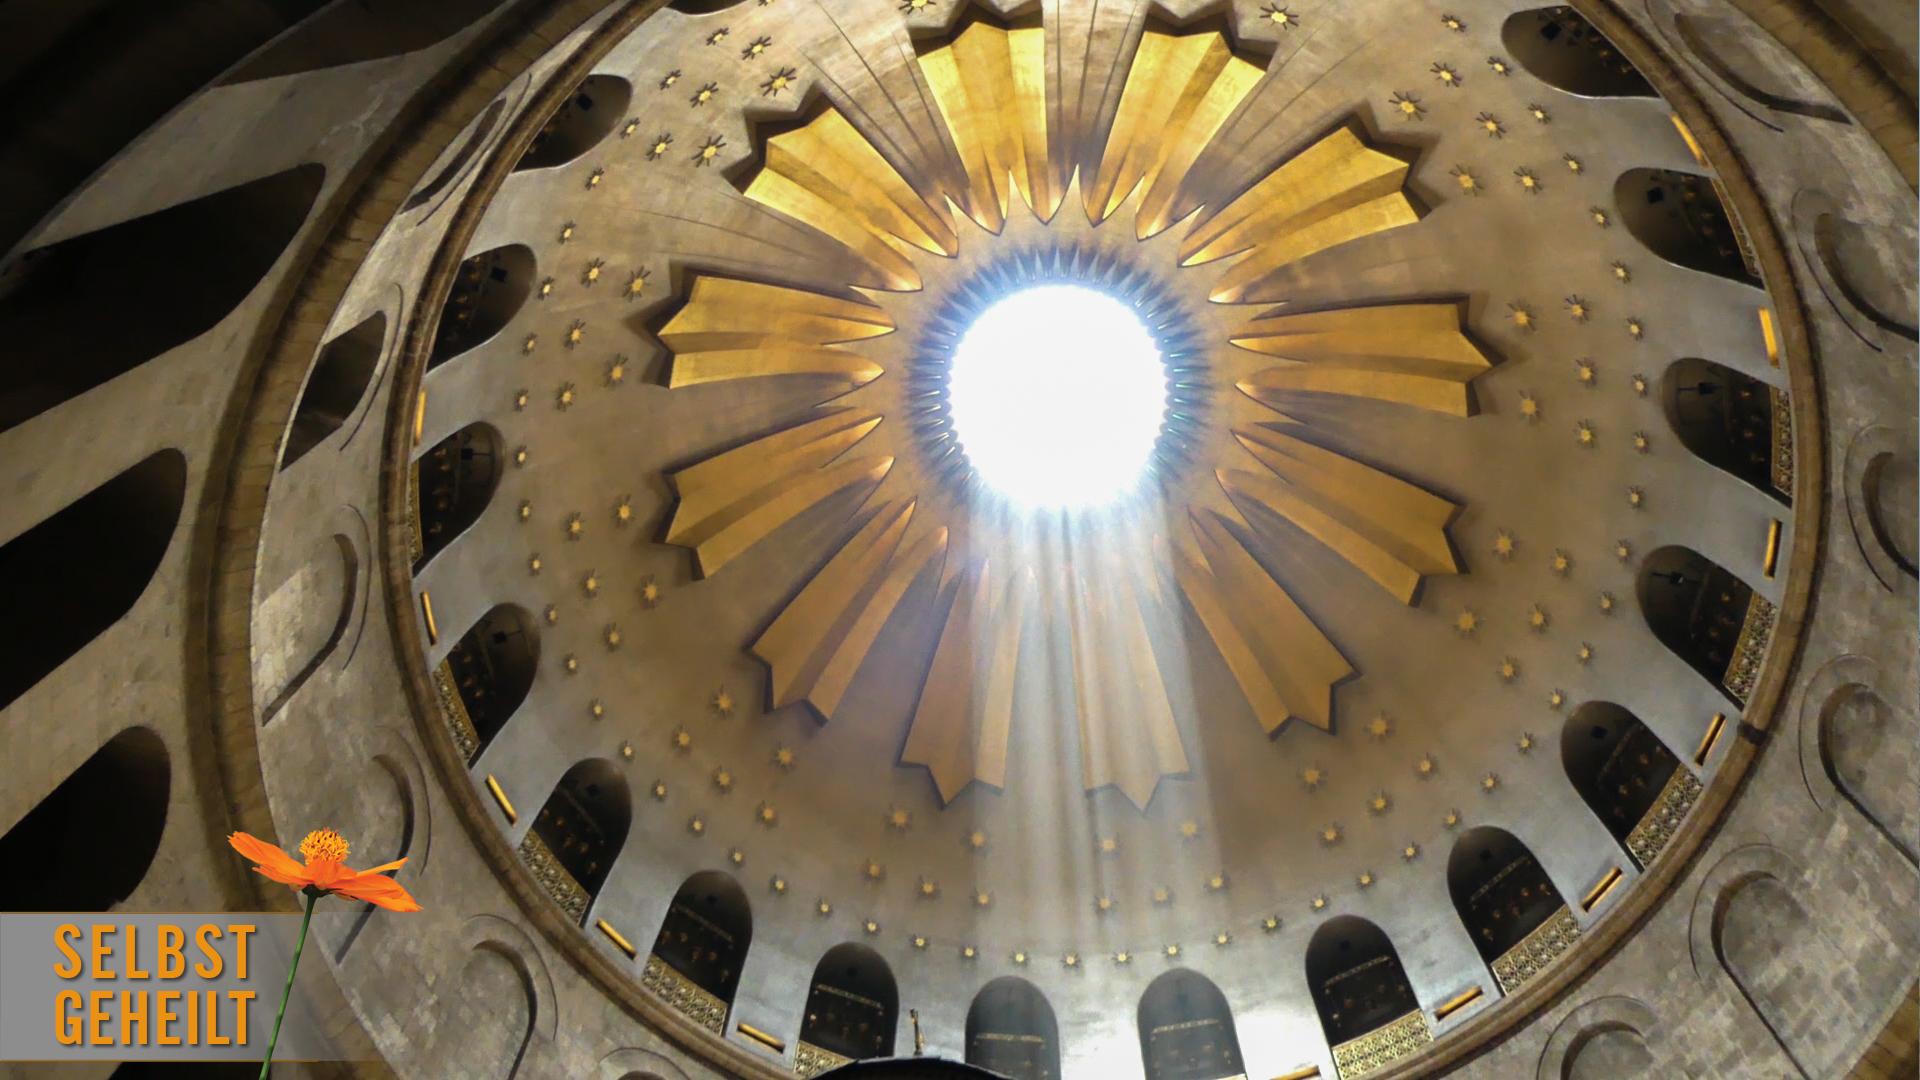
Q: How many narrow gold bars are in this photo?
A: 12